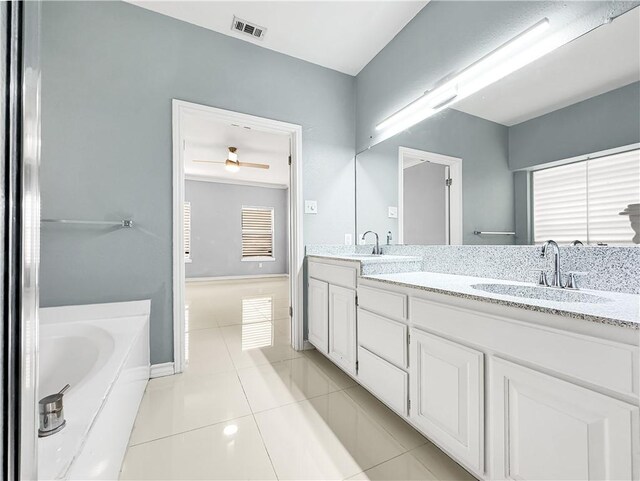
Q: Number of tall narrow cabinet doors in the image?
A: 2